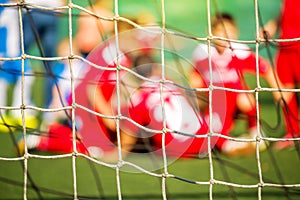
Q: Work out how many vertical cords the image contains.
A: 6